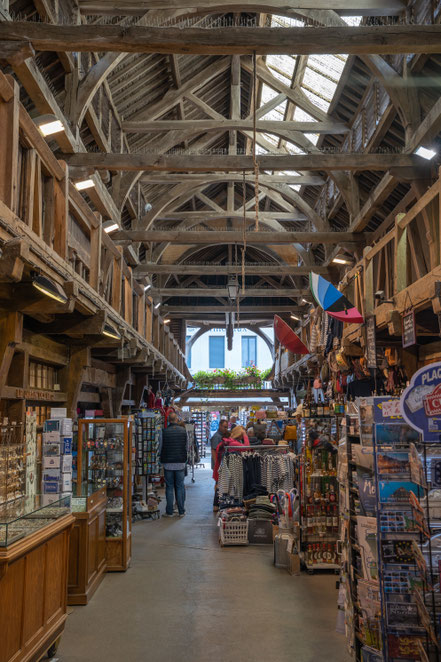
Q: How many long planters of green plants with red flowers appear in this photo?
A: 2